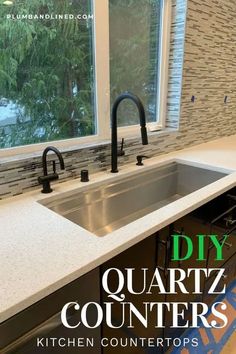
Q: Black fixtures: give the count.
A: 4